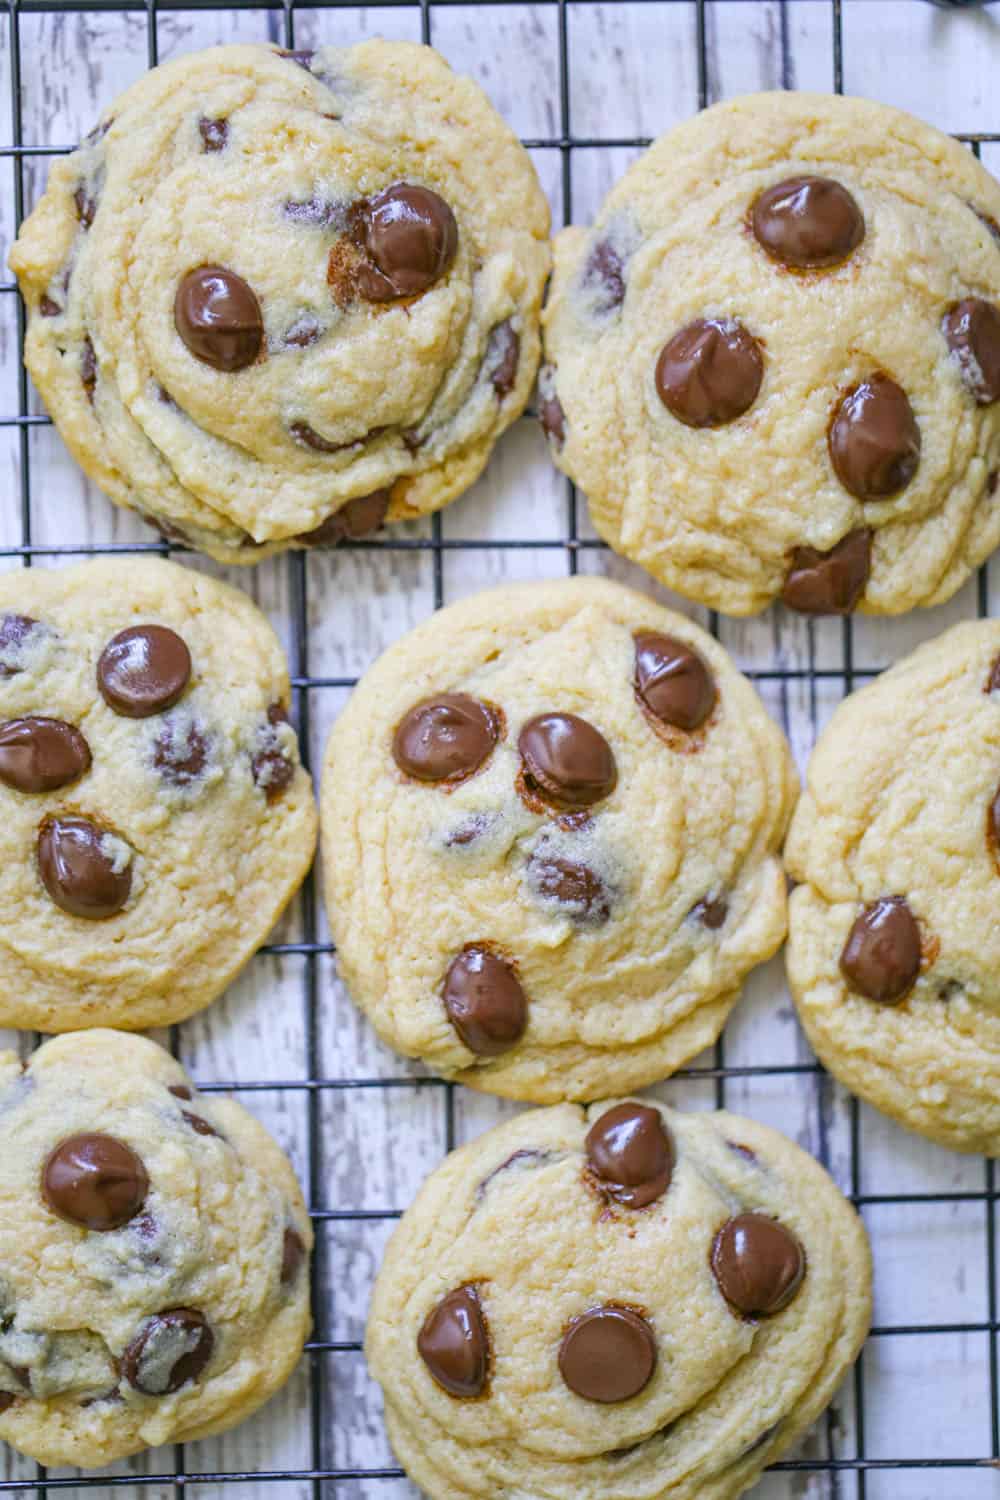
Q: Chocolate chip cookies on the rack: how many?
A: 7